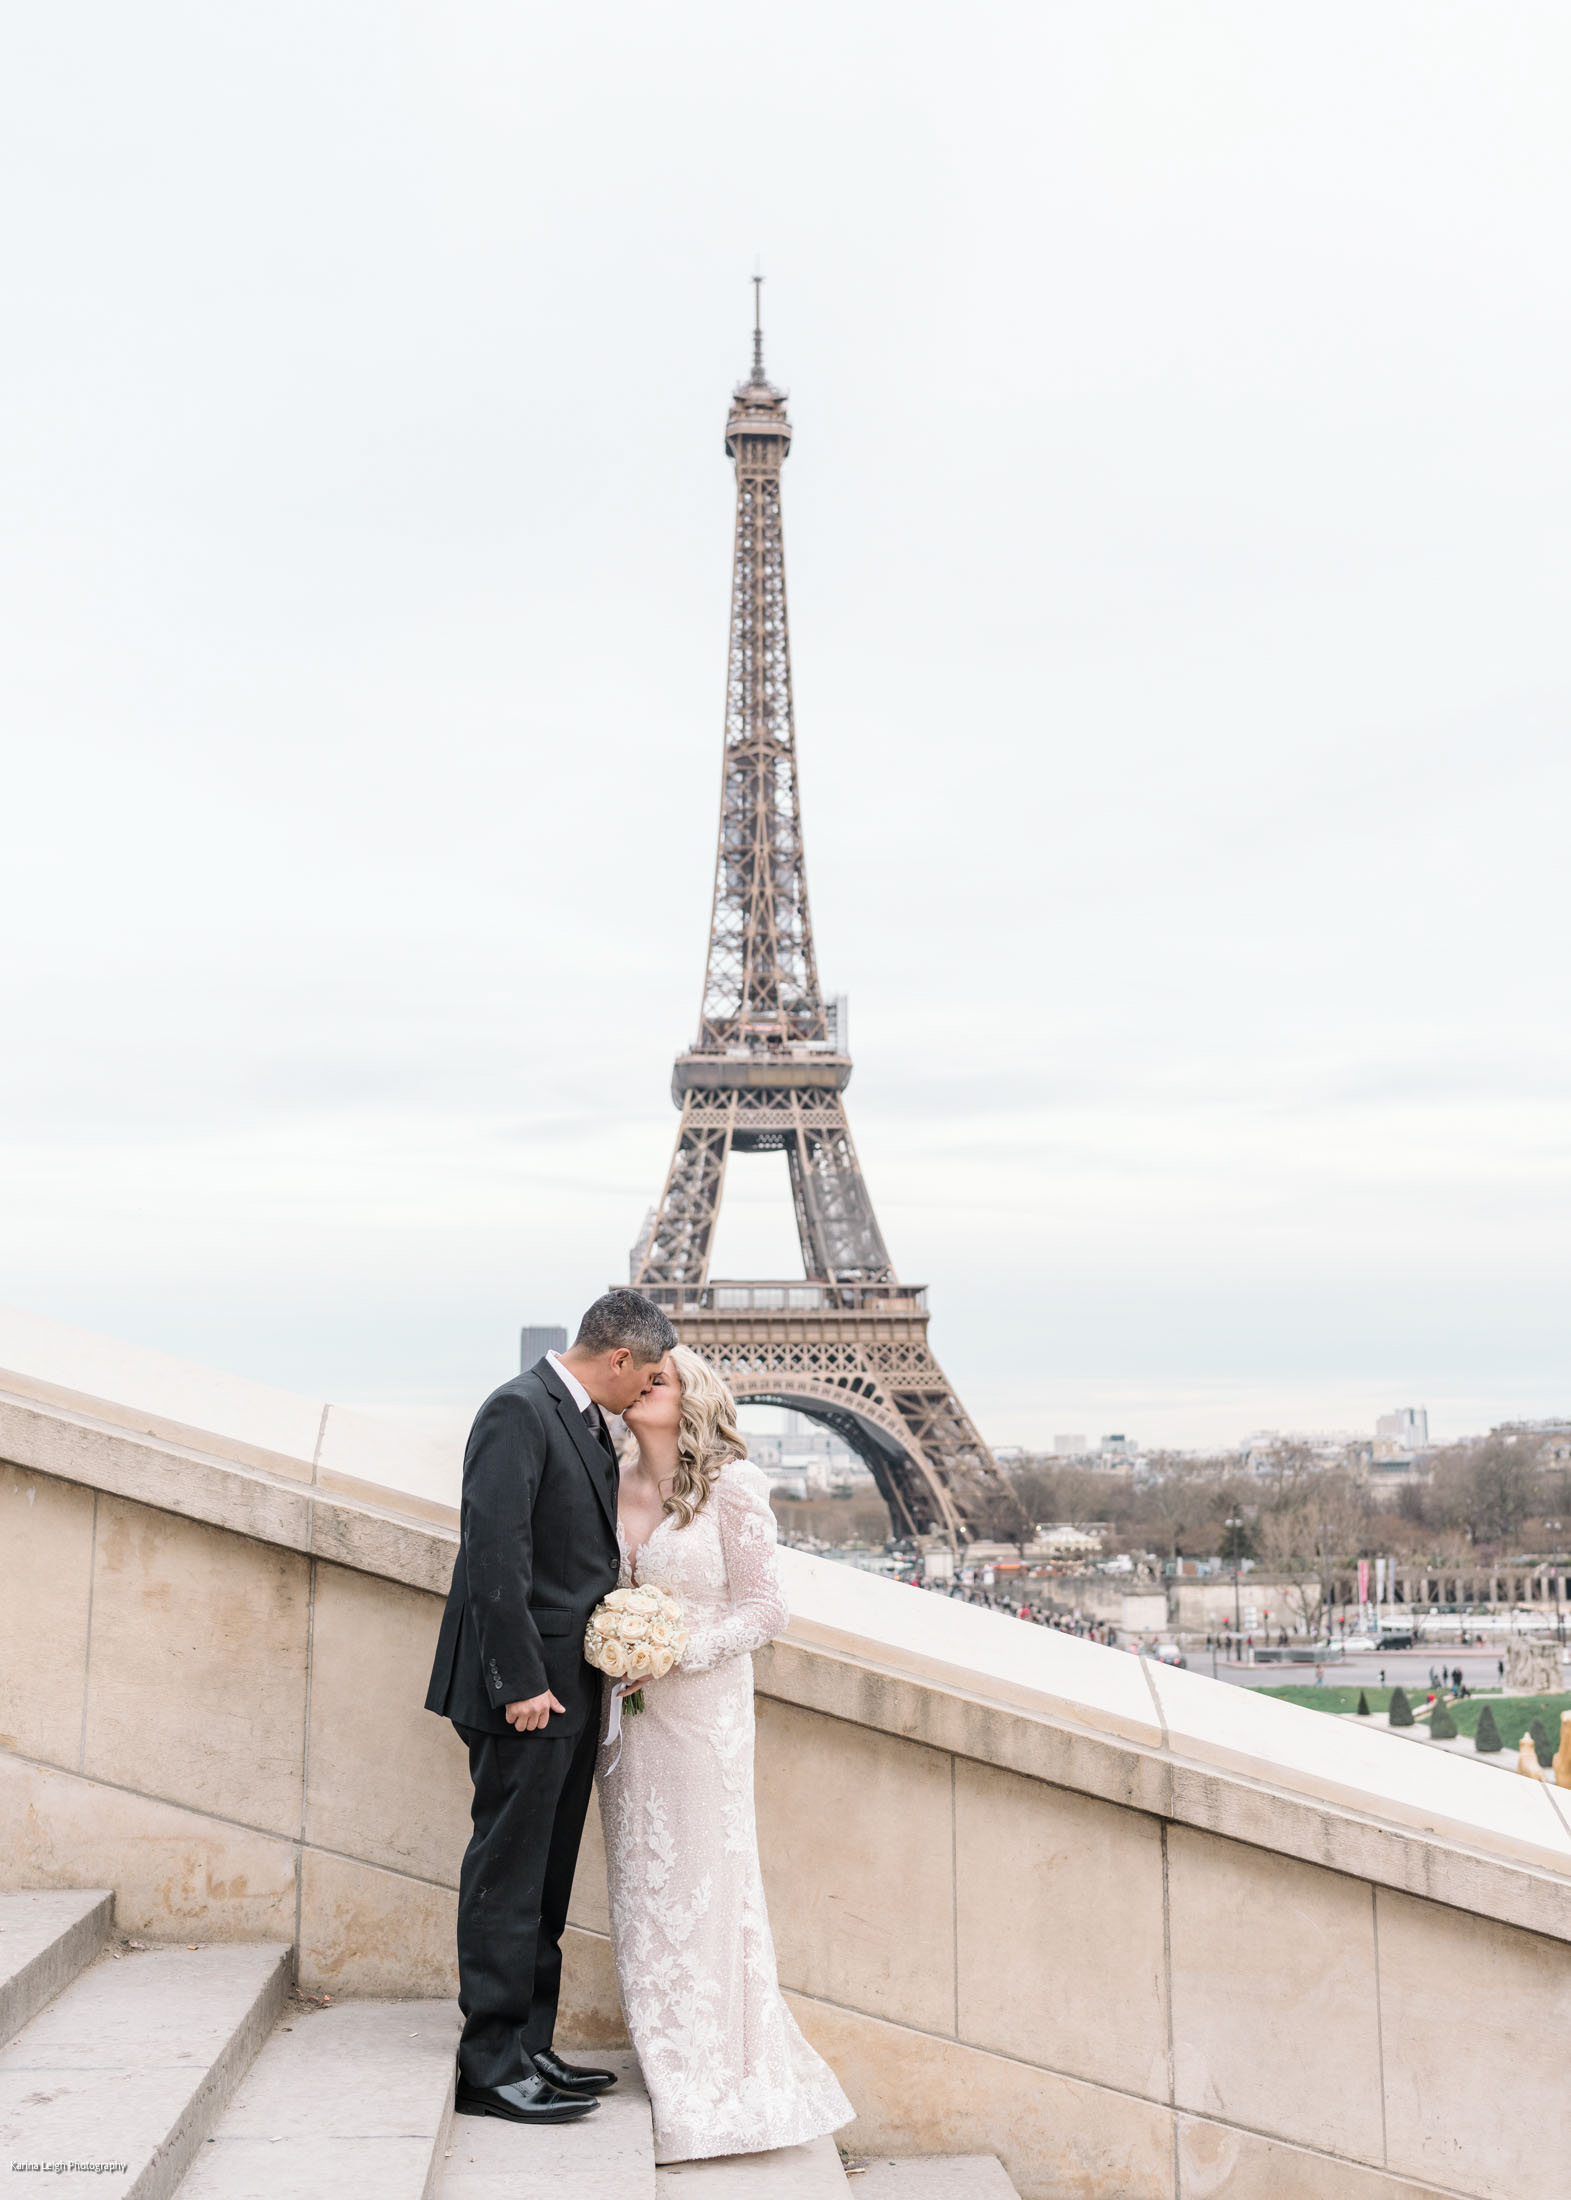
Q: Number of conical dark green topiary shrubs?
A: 5